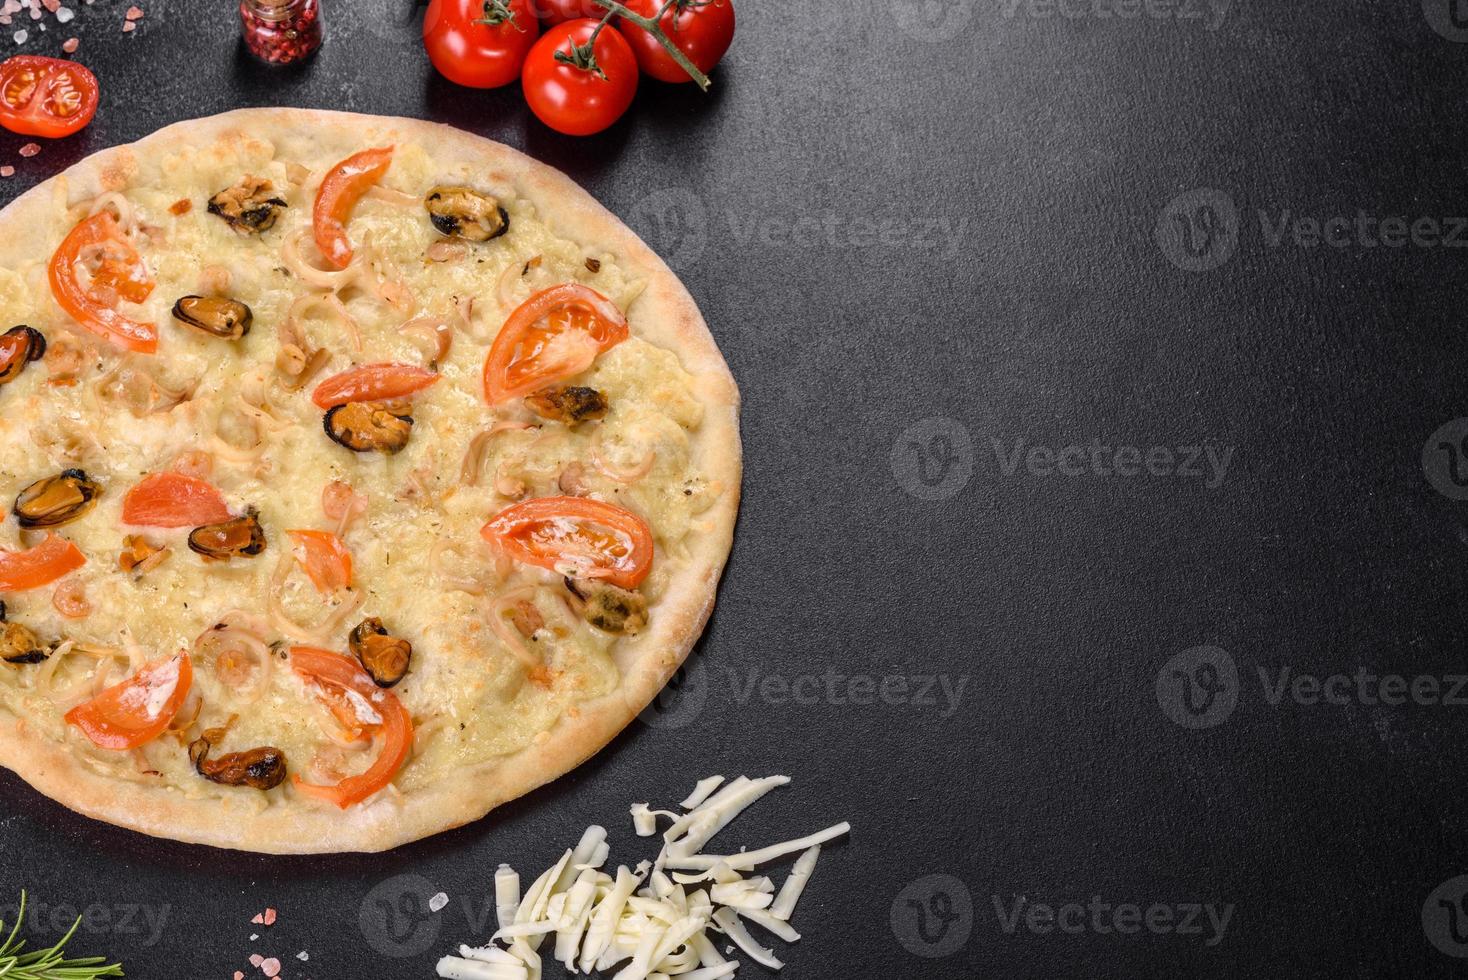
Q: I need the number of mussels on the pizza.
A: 12